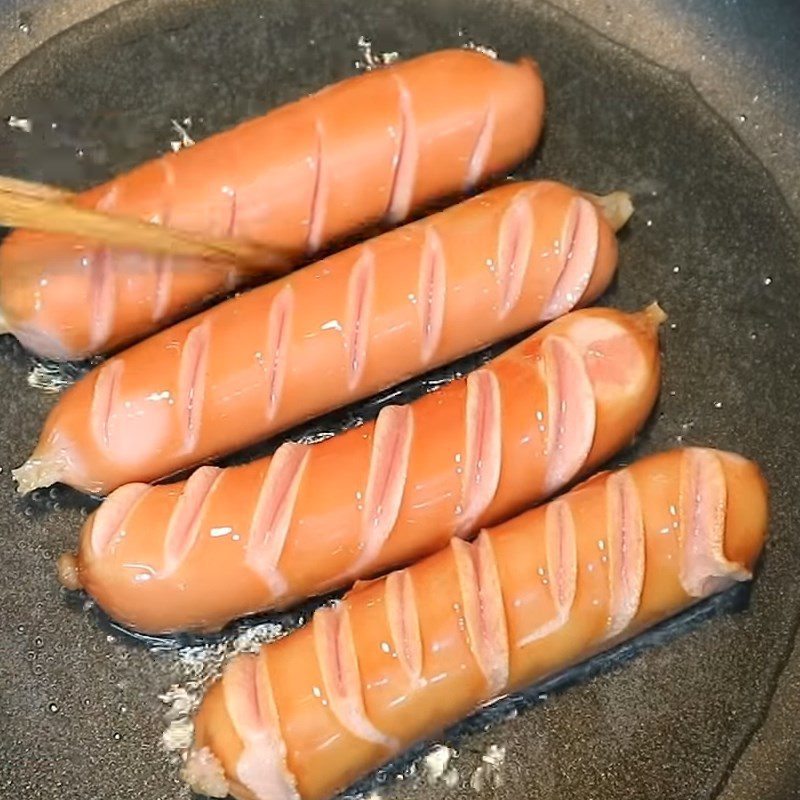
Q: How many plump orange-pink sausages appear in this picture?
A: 4